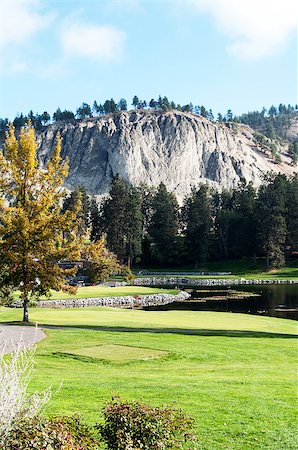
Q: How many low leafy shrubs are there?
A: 2